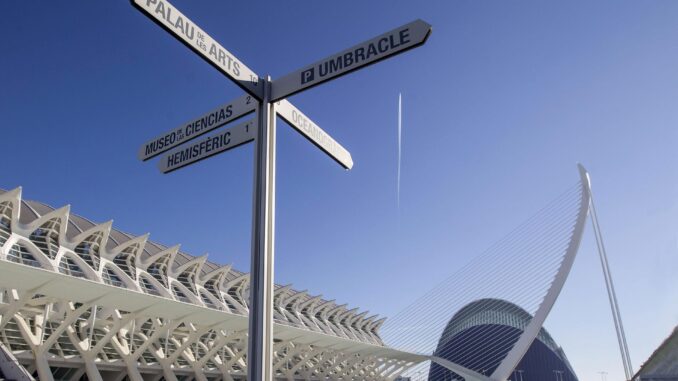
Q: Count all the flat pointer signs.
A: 5